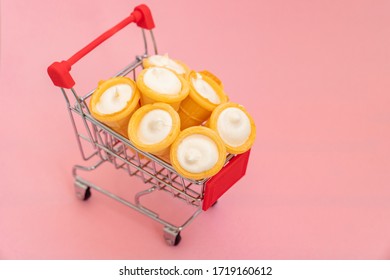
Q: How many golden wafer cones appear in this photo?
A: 7